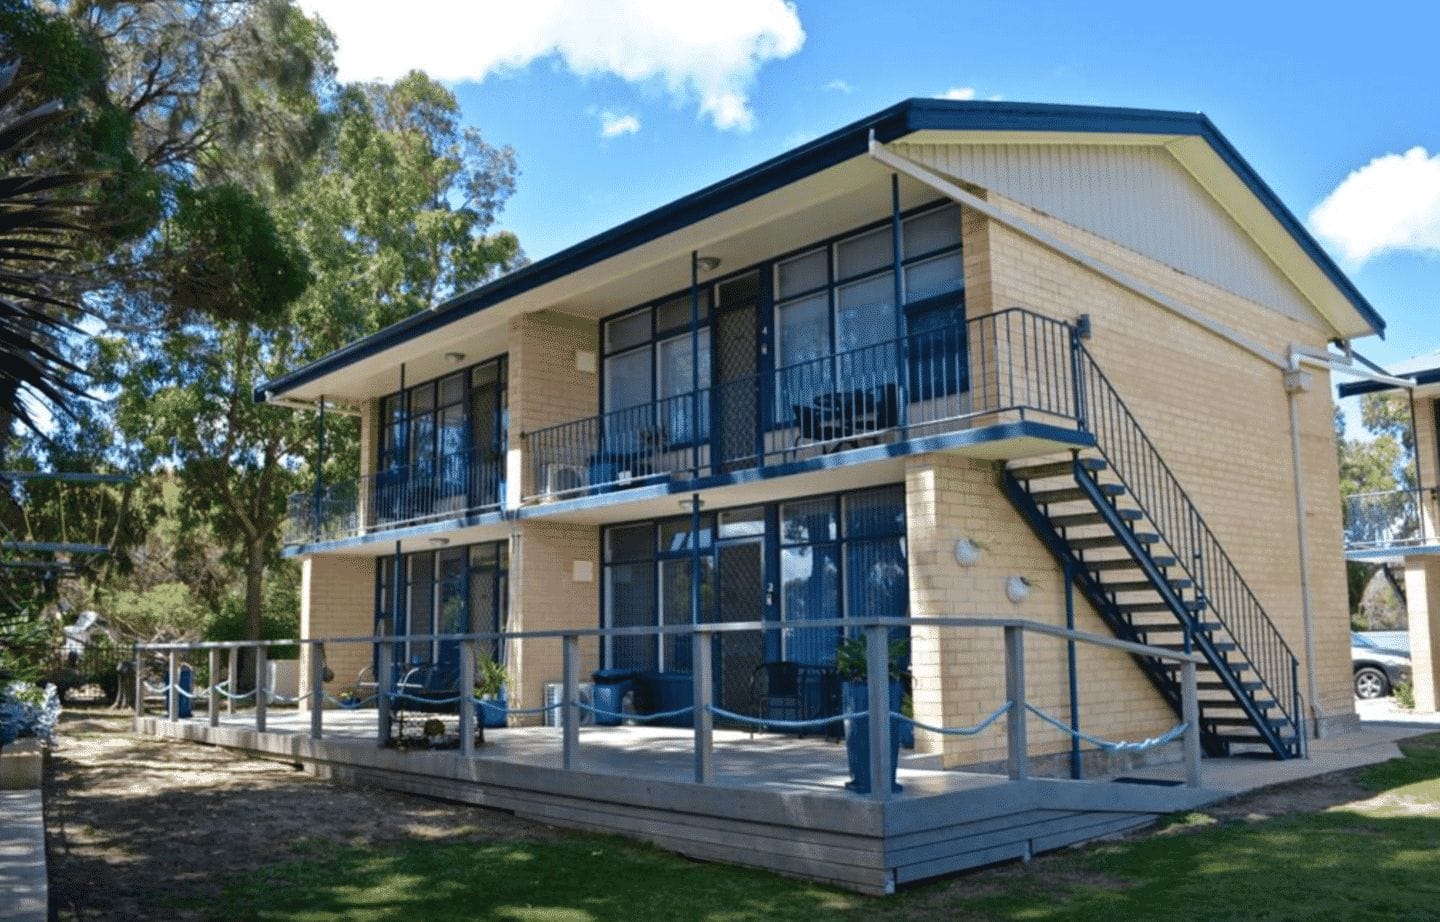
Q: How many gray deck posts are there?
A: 13